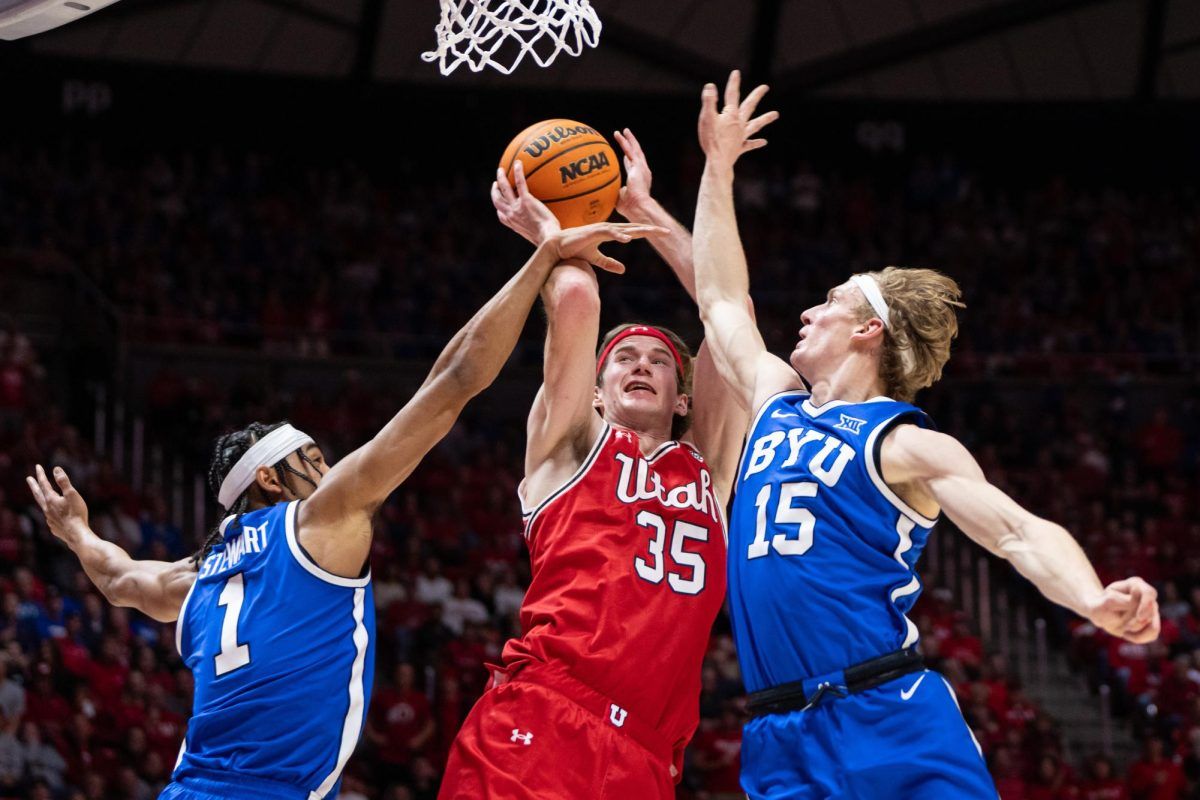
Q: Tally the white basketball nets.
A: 1